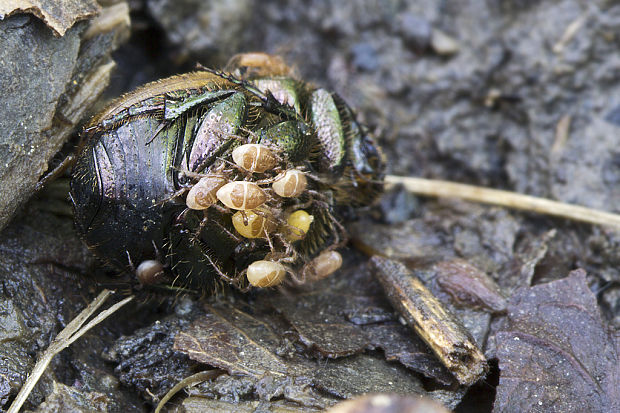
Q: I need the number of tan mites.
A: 9